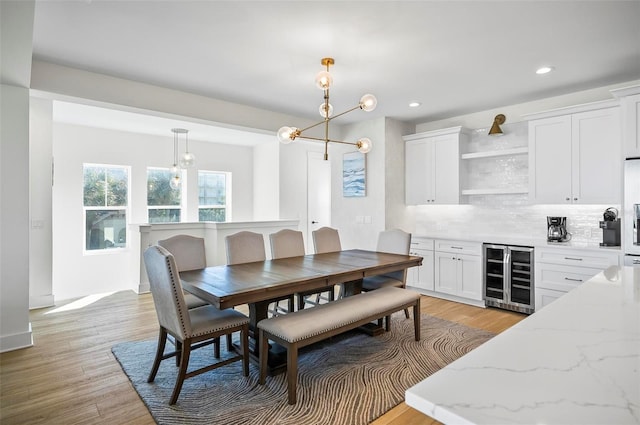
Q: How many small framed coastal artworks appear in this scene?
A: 1